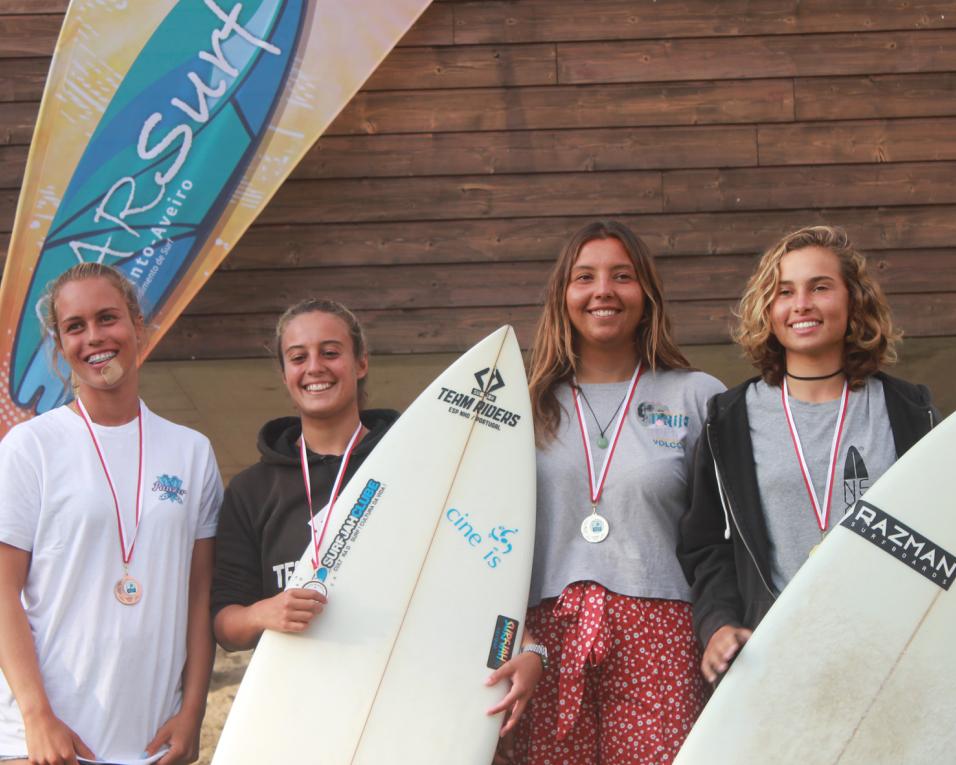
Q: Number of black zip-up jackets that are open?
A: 1